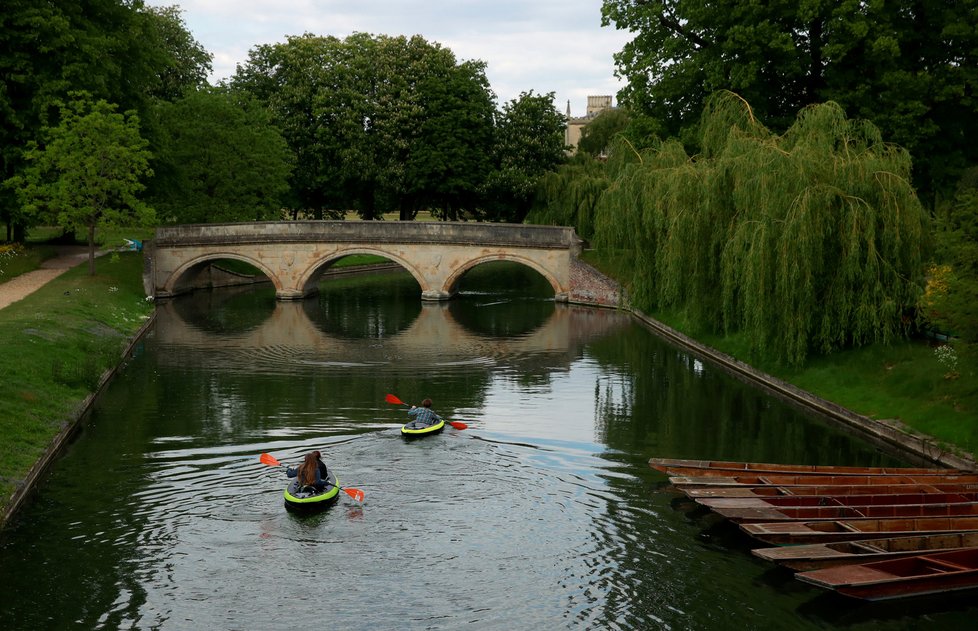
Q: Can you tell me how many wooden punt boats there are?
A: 8